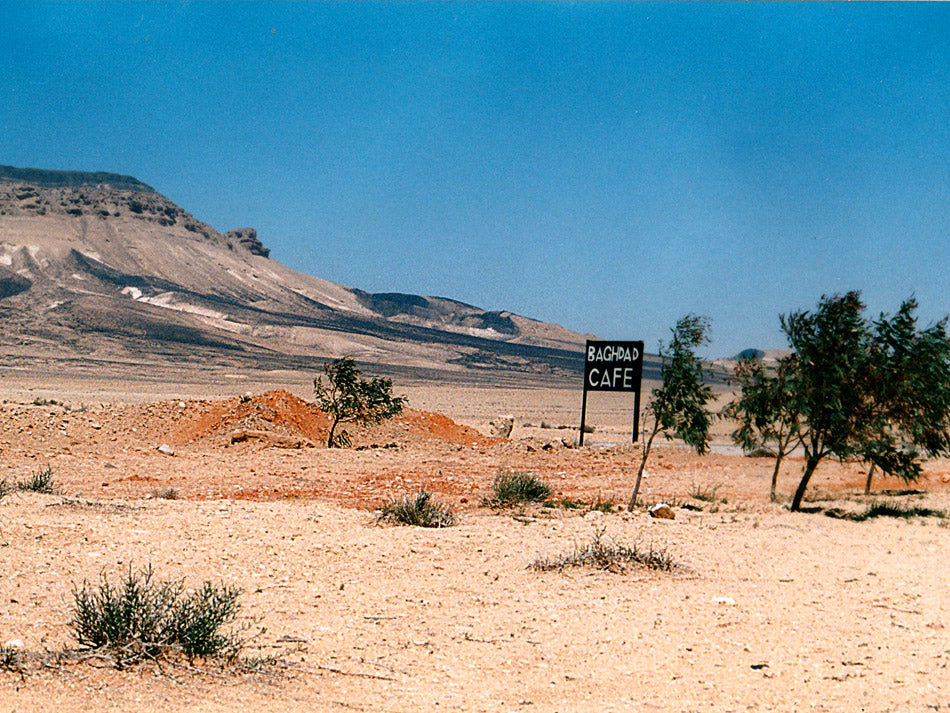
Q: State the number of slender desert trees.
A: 5